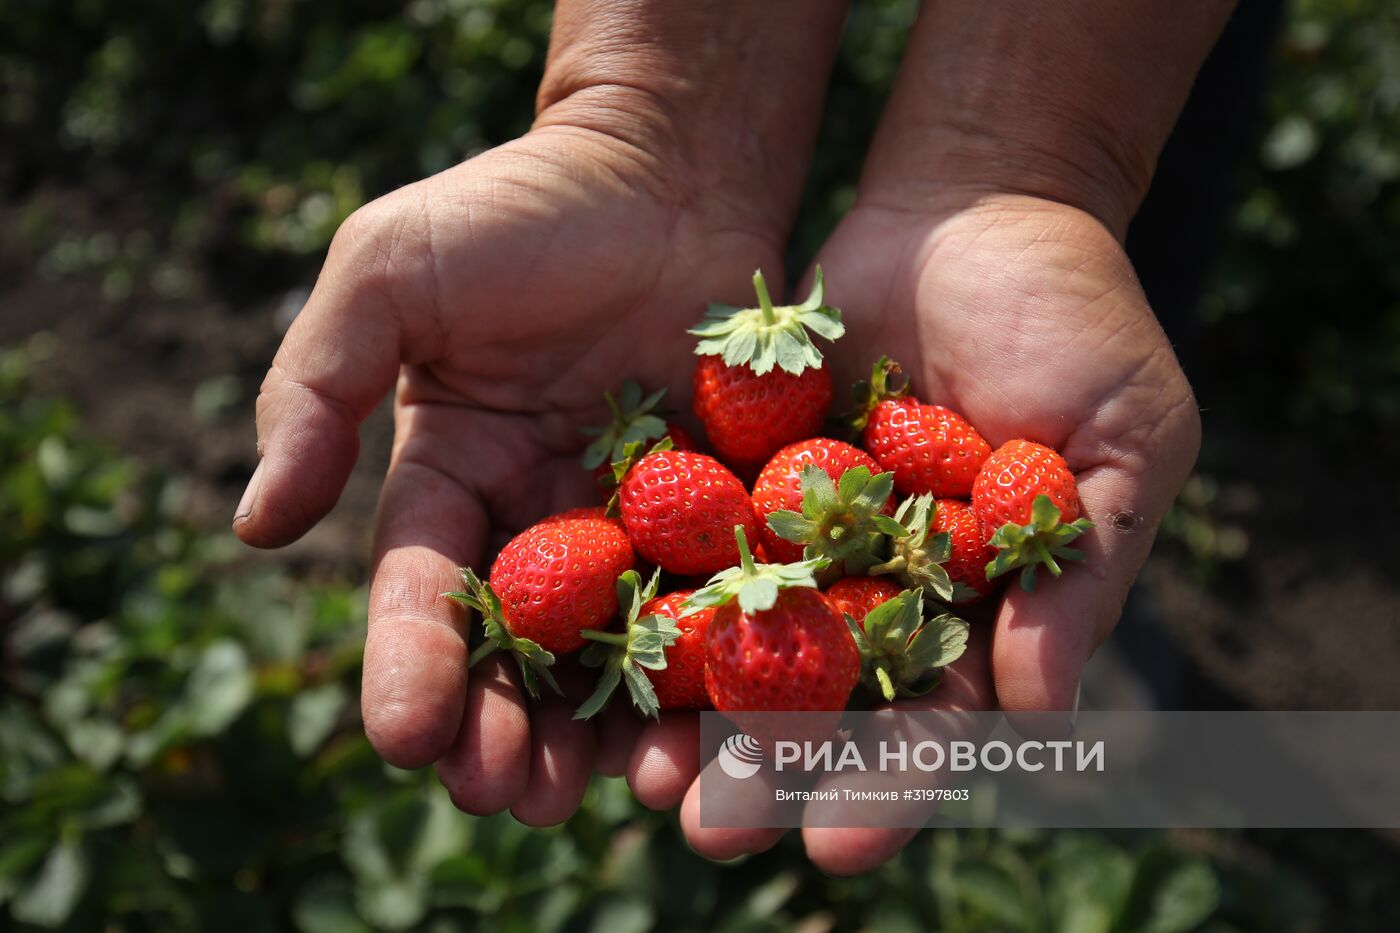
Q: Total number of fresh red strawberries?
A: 11